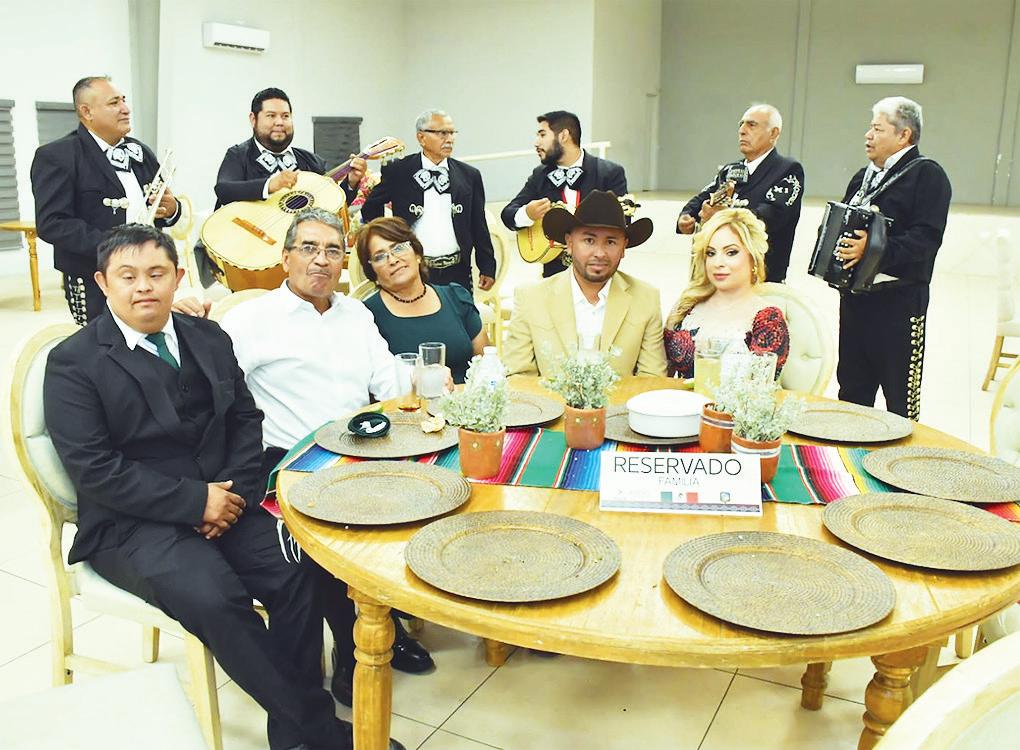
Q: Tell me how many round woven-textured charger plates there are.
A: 9